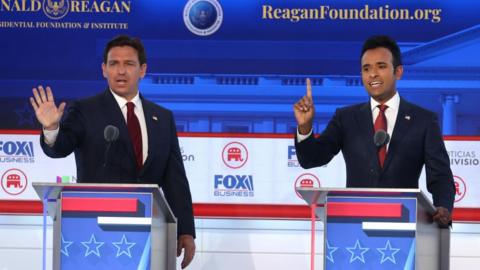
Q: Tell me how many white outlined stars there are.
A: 6